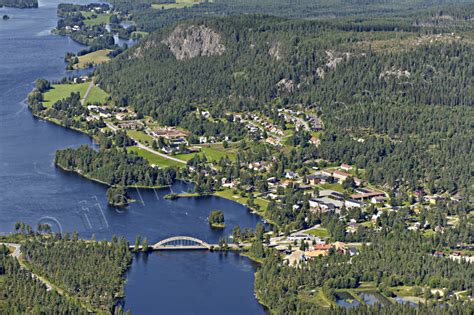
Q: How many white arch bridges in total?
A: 1